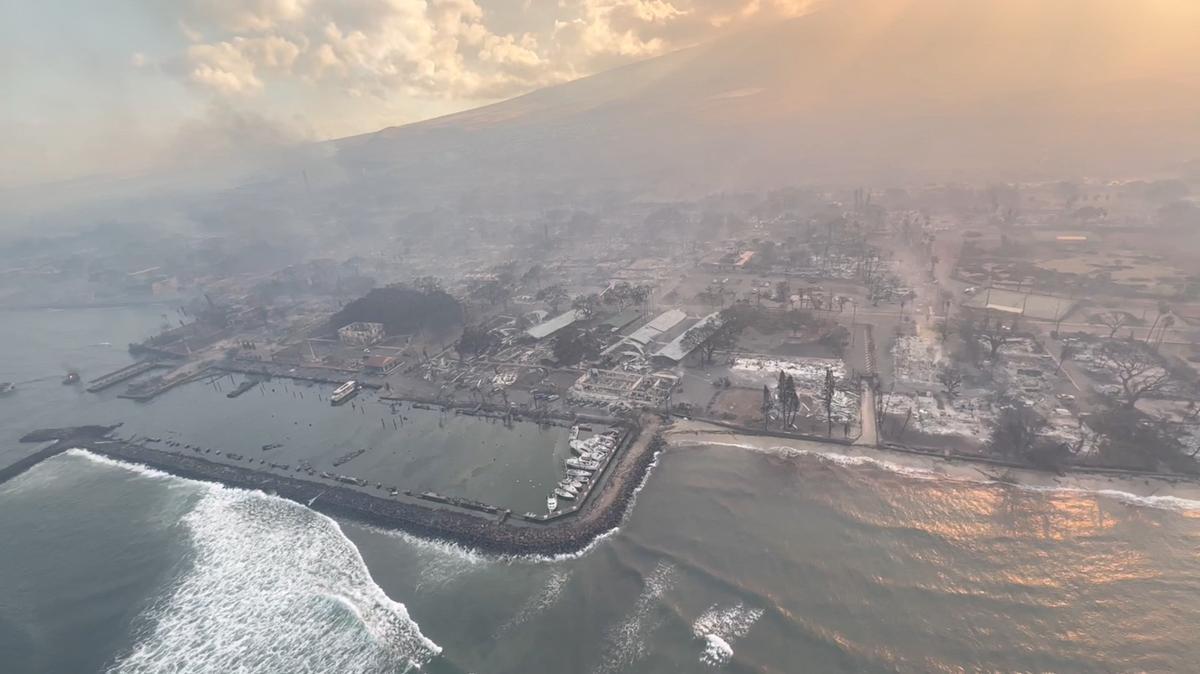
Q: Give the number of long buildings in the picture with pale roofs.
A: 3